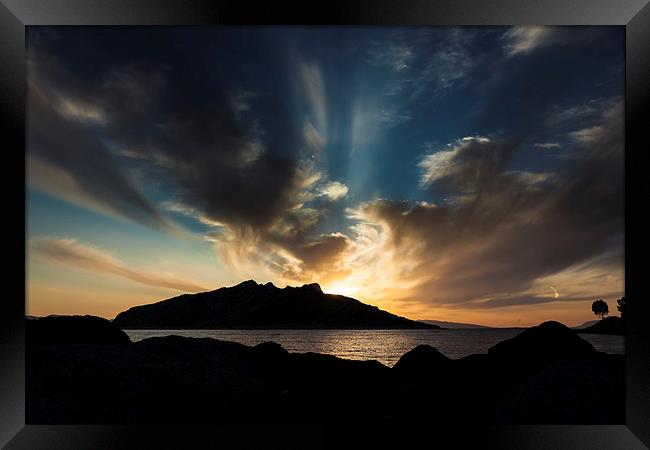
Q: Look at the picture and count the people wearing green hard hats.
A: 0